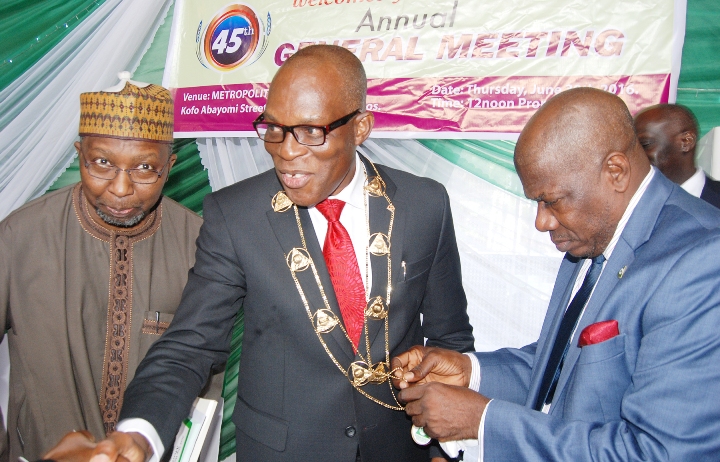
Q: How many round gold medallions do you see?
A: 8